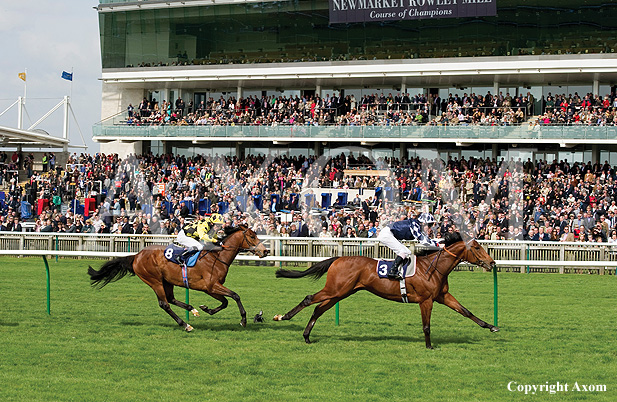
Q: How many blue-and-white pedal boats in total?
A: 0